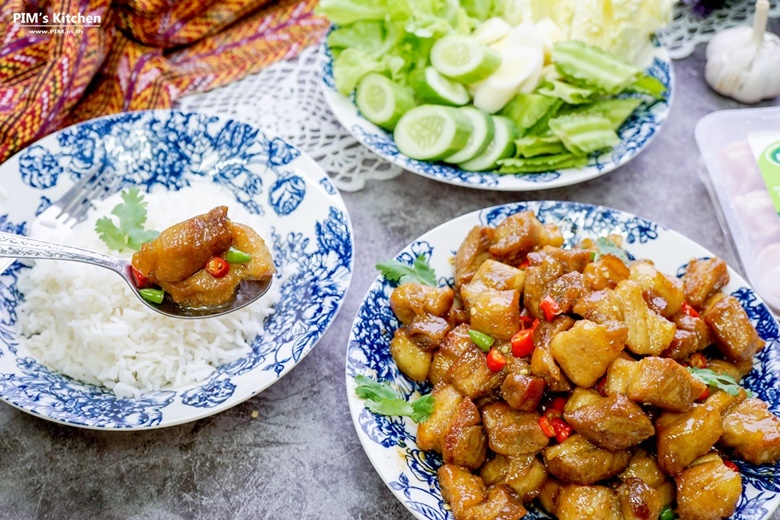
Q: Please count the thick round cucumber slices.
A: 6